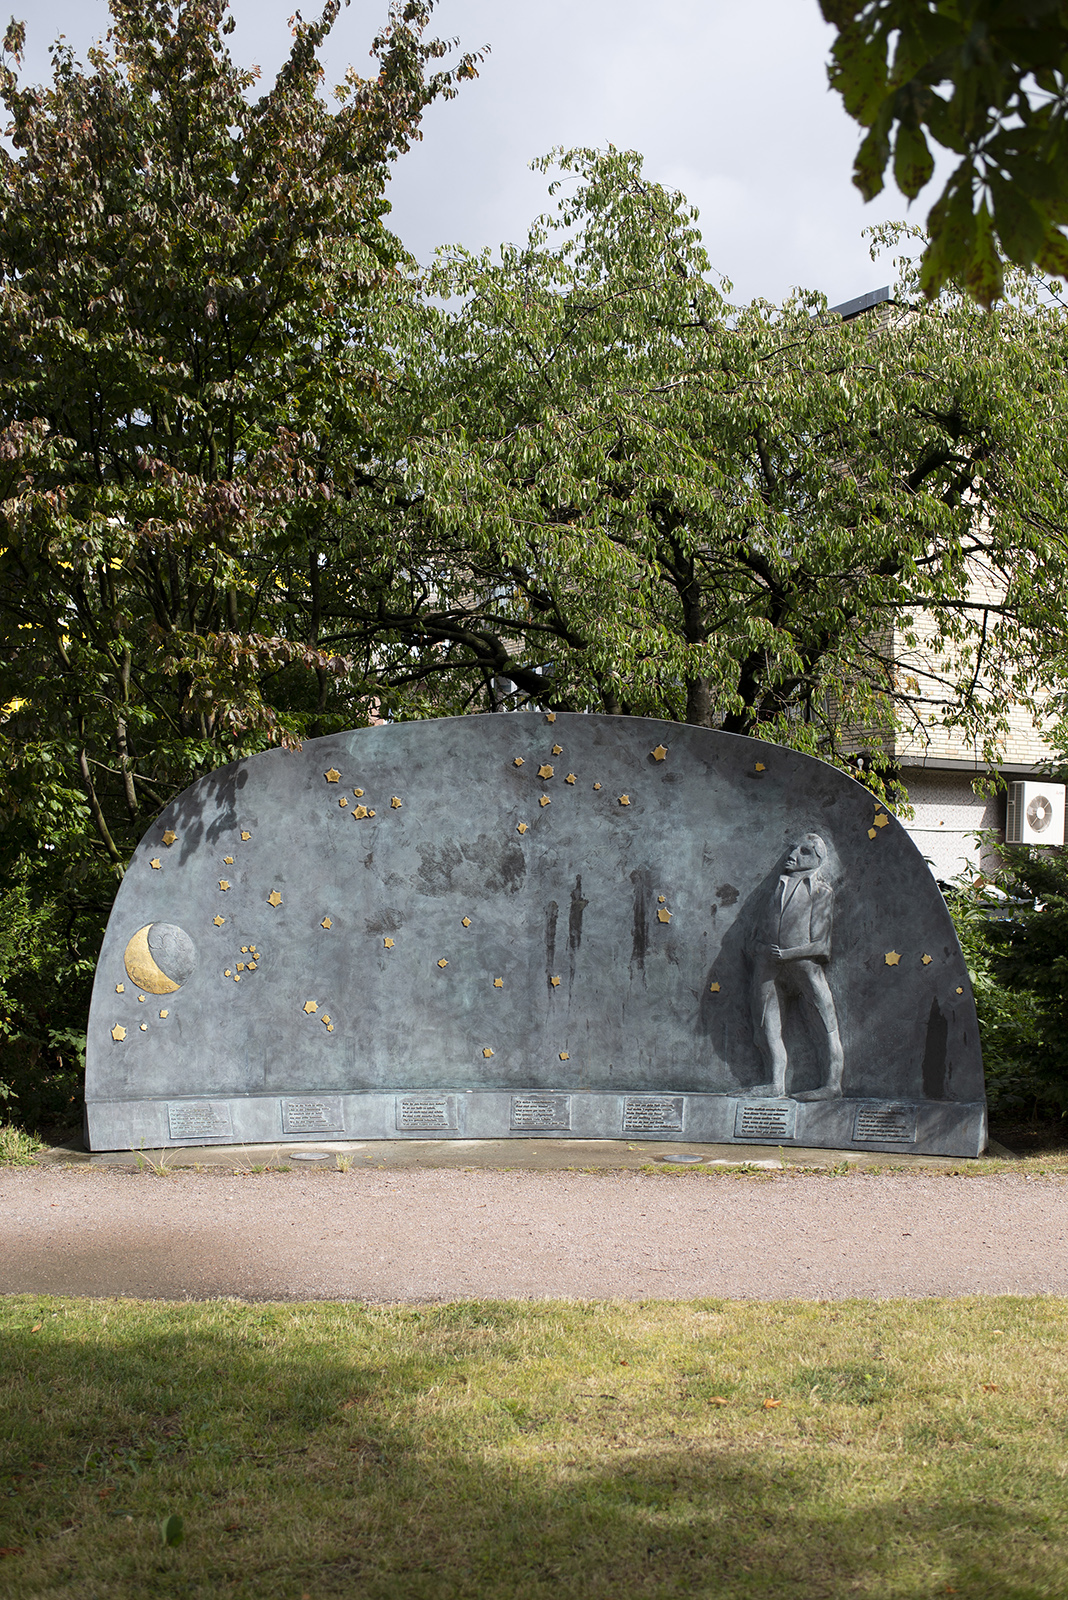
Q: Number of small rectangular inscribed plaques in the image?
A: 7